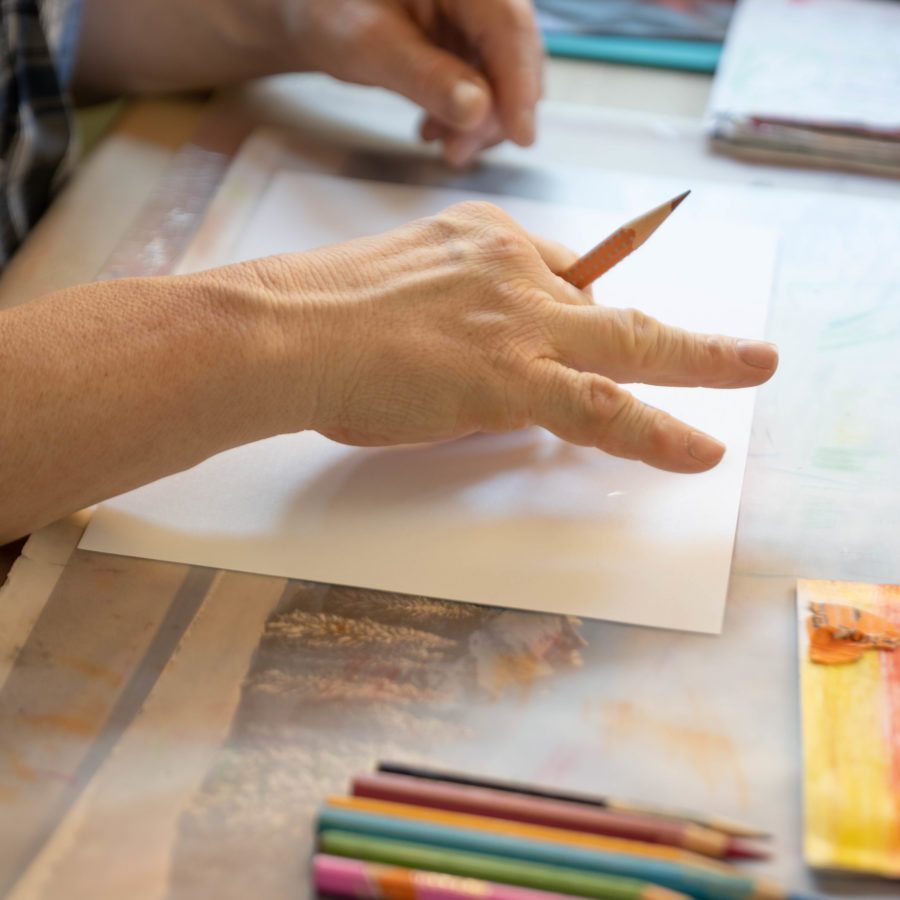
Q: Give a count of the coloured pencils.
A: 6